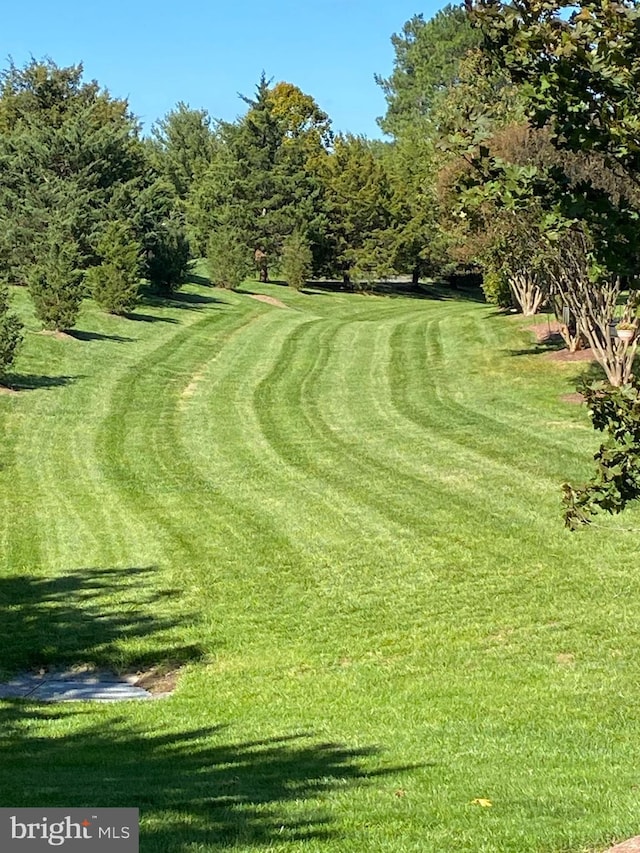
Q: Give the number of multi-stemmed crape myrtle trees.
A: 3